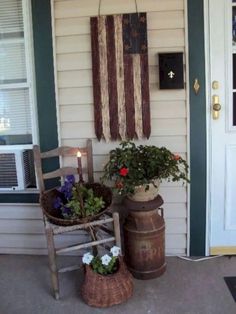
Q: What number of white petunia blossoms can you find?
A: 3